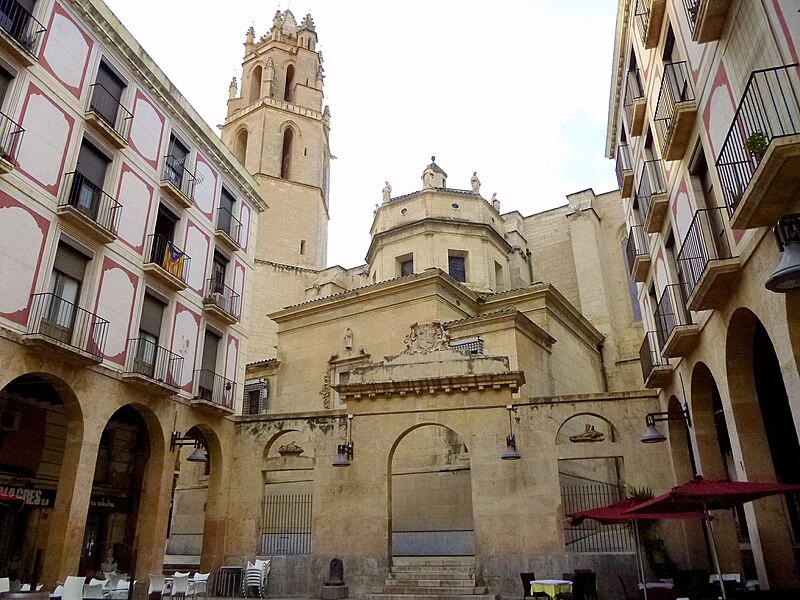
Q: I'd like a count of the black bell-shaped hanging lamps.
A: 5